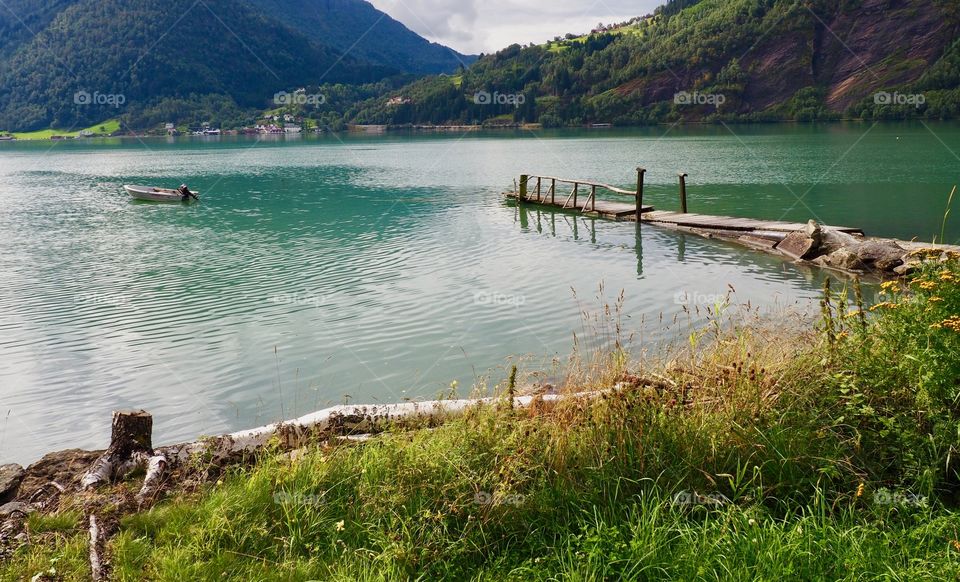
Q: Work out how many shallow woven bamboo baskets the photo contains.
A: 0